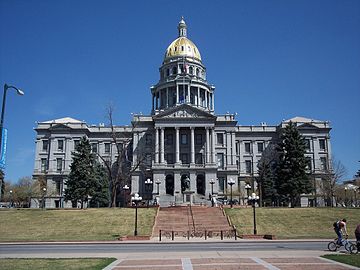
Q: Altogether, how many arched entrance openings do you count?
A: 3